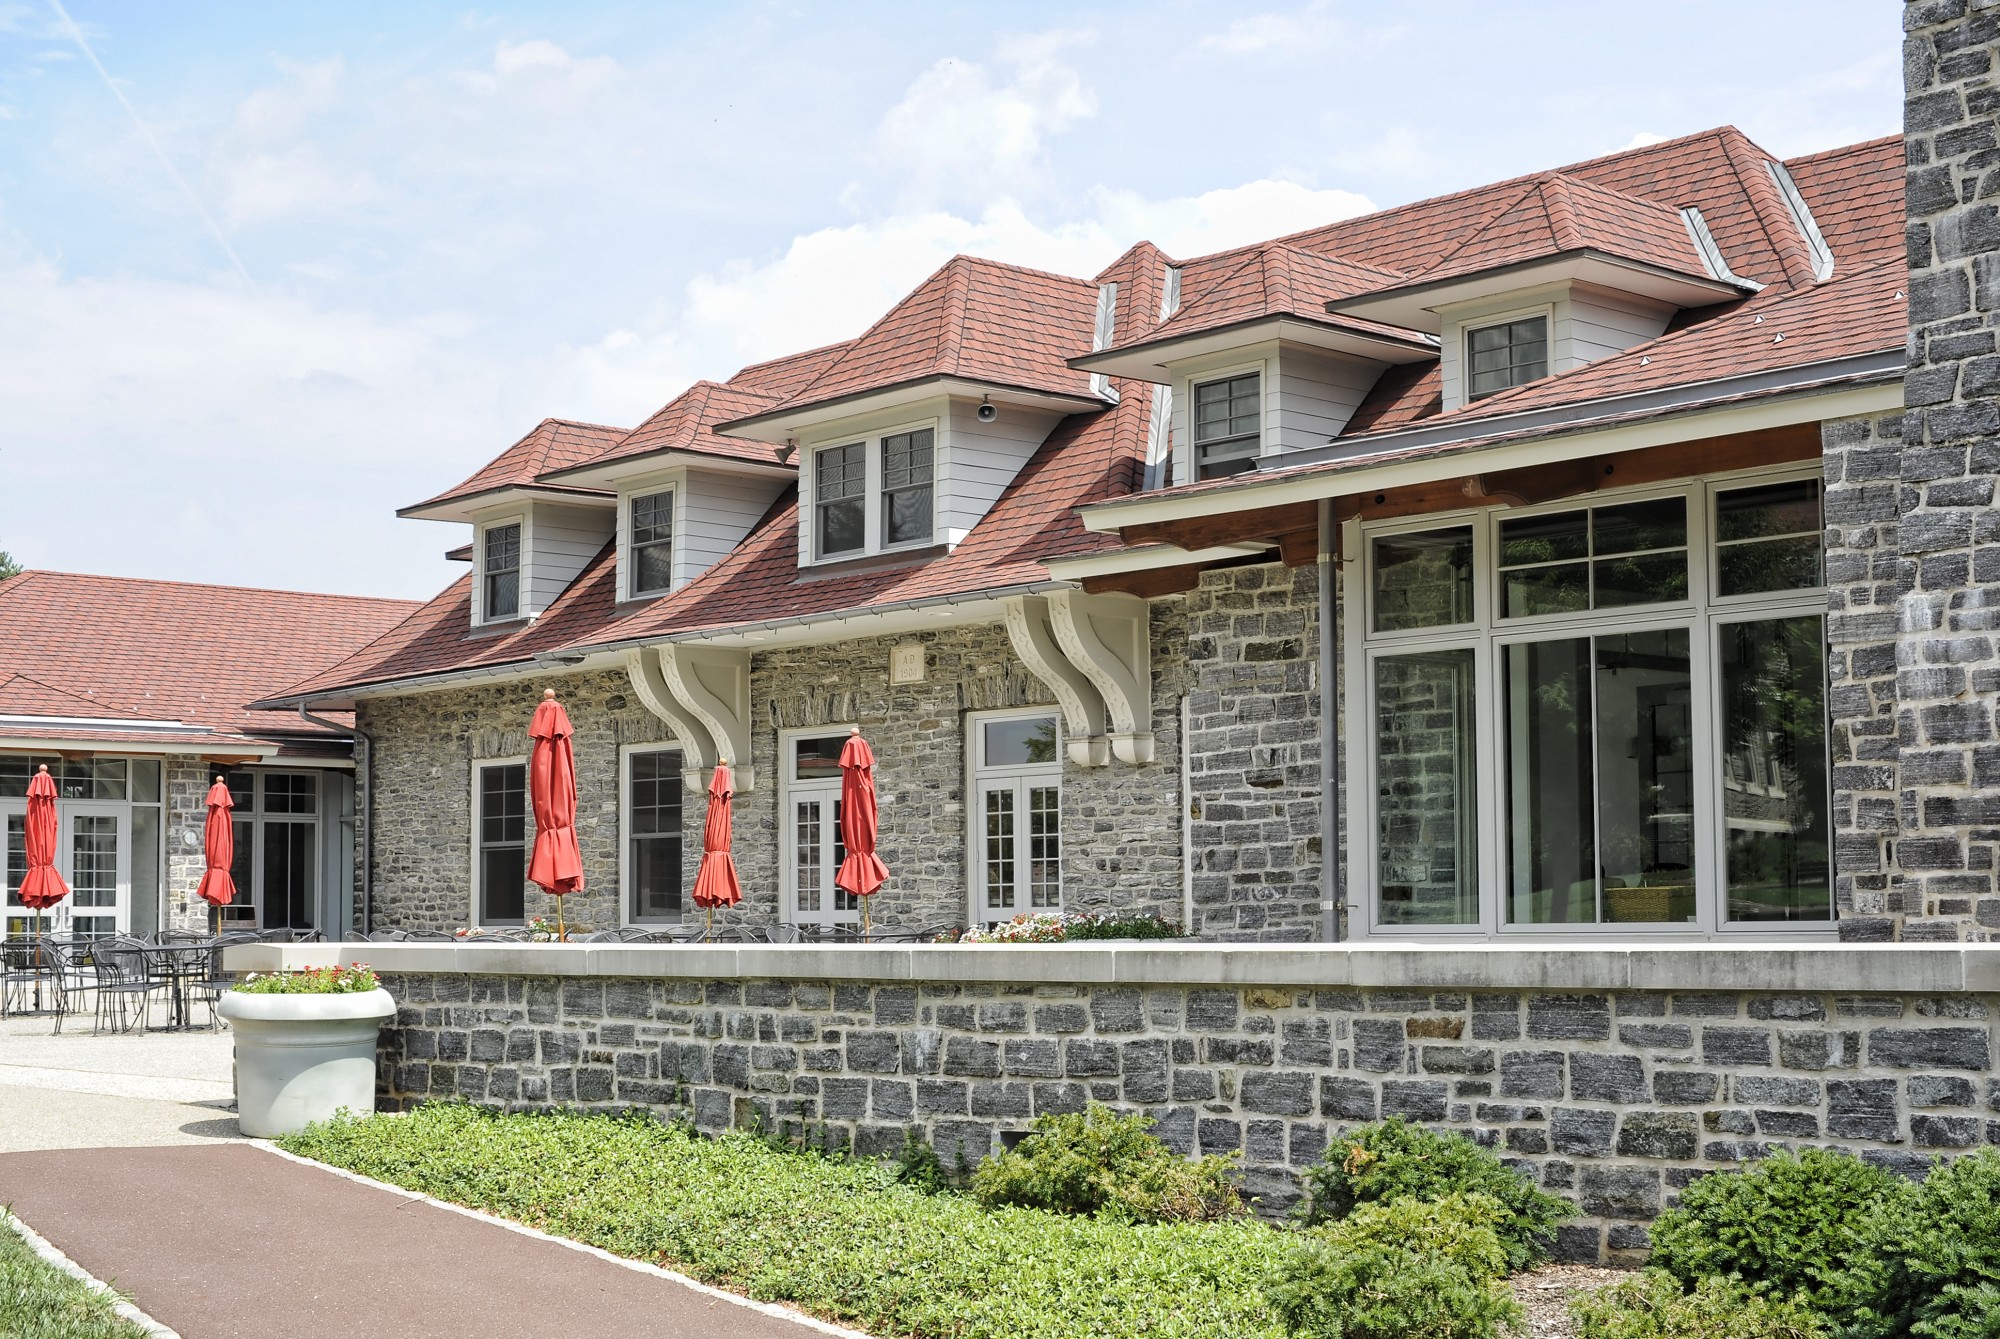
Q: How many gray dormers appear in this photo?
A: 5